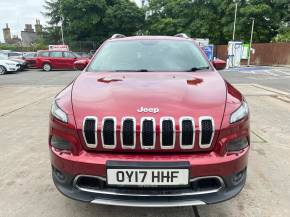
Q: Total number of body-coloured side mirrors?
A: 2